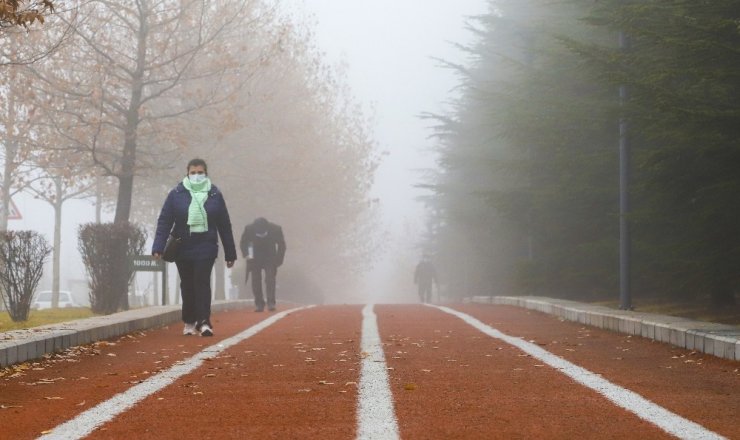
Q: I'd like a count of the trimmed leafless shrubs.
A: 2